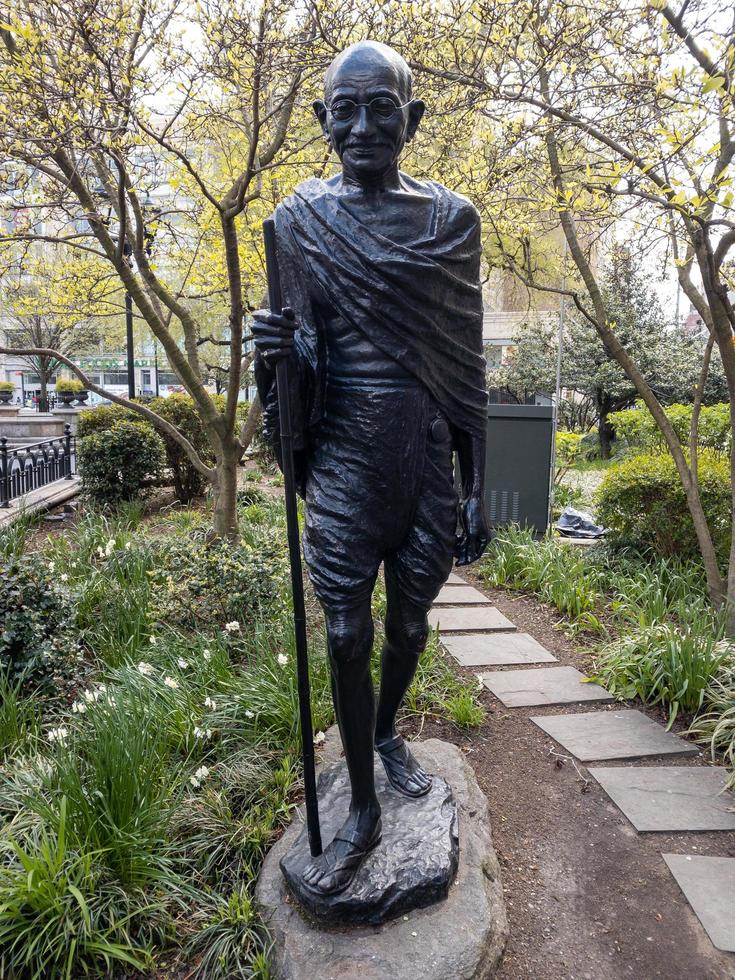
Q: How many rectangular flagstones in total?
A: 8